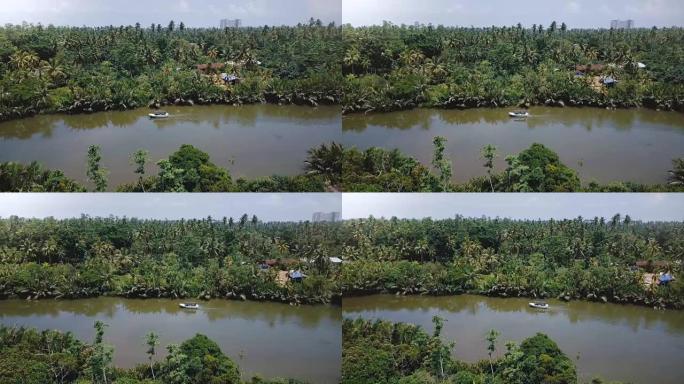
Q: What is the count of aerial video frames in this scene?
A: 4